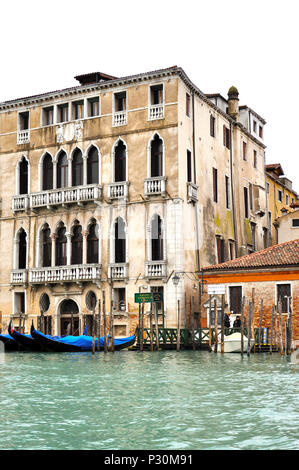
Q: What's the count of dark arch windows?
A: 14